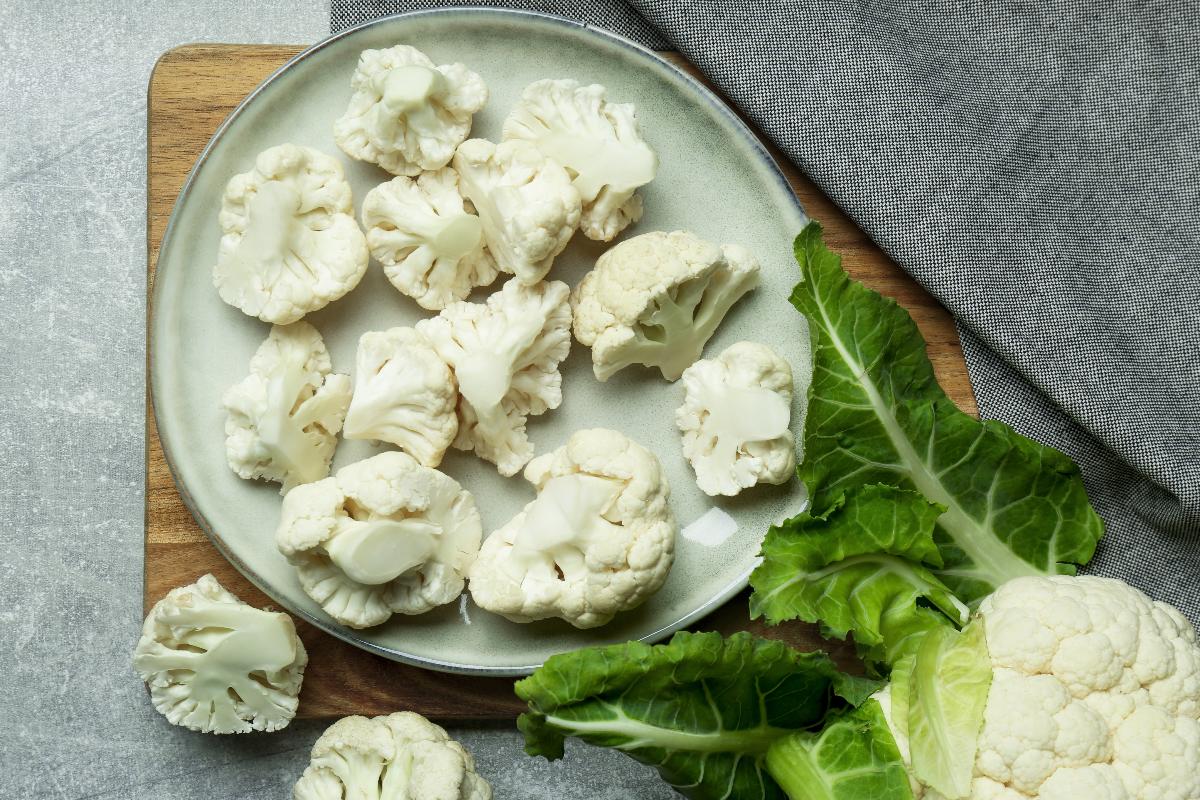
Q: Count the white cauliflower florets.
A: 14